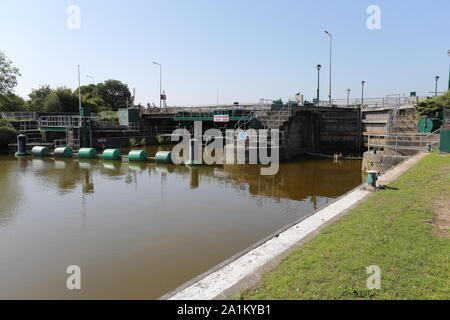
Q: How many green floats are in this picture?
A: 6